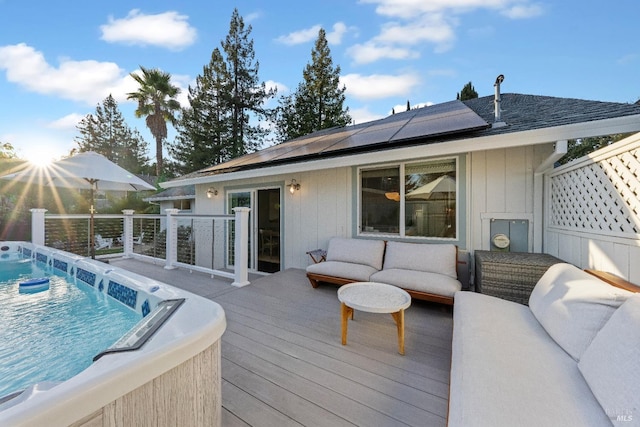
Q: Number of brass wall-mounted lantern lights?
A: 2